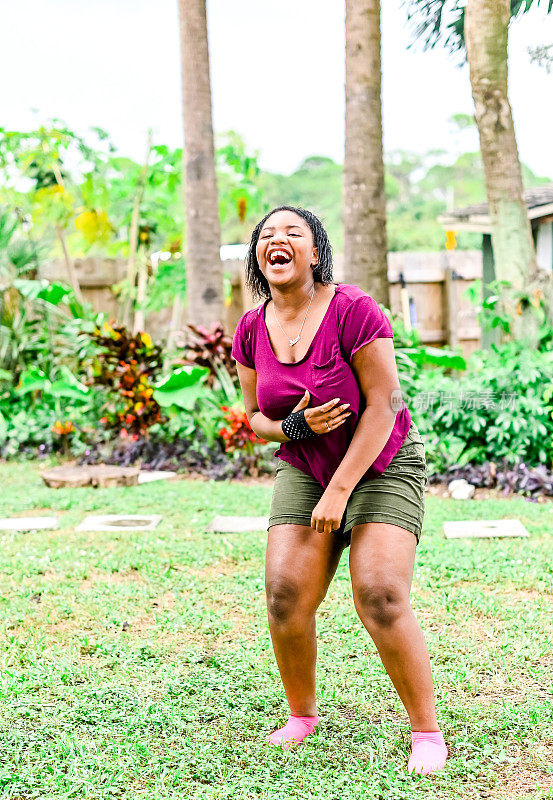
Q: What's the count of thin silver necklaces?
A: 1